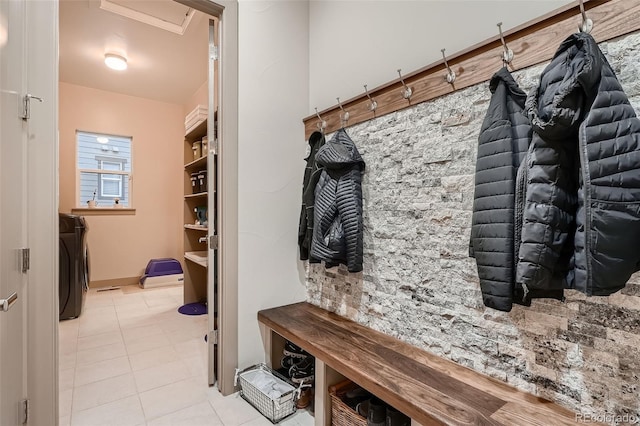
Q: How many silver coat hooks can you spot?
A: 7